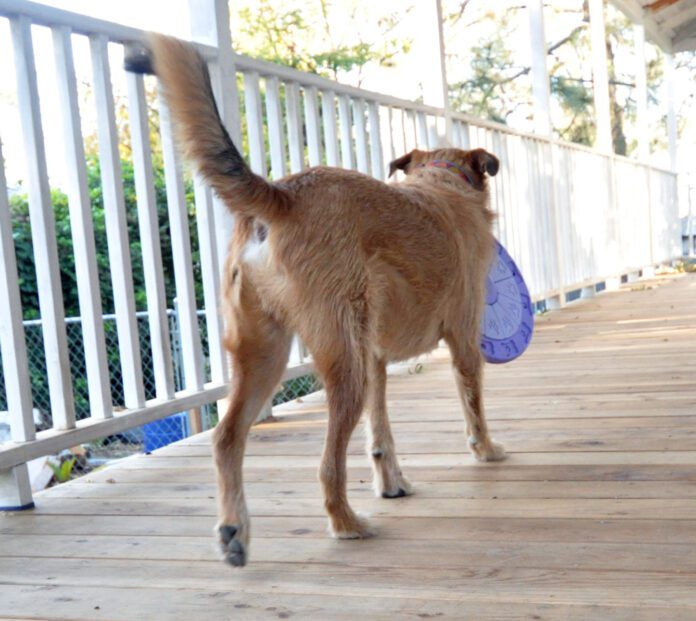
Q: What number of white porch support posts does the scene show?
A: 6